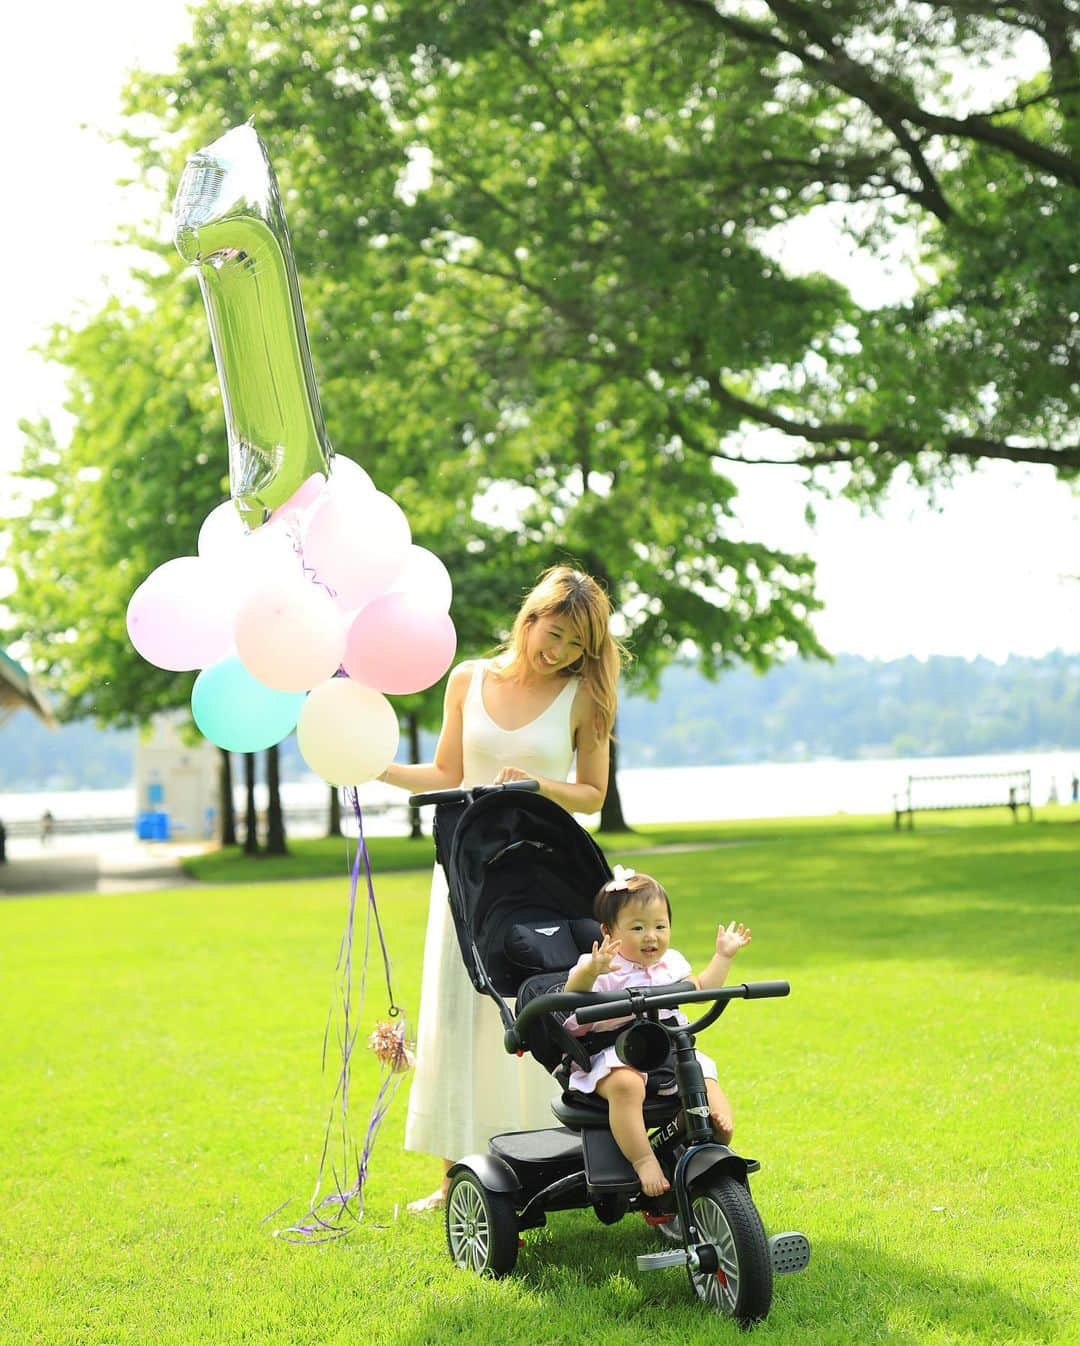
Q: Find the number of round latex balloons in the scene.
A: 10